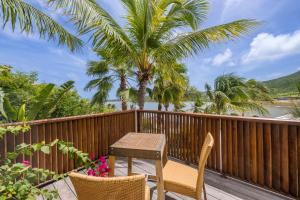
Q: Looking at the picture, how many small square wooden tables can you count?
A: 1